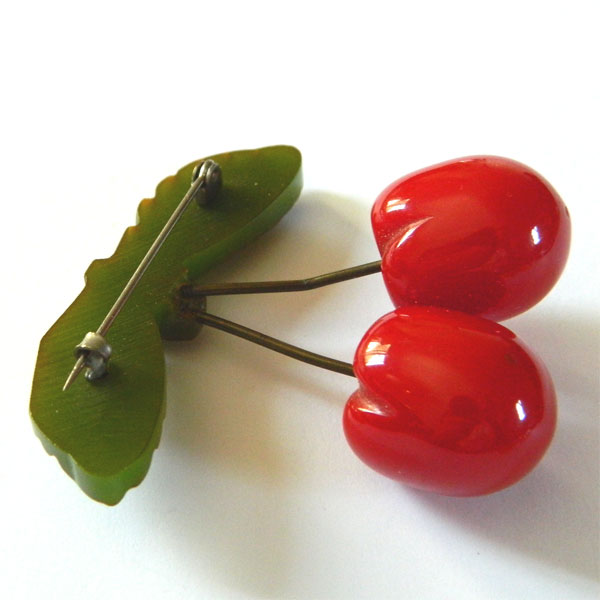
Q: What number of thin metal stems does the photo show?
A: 2